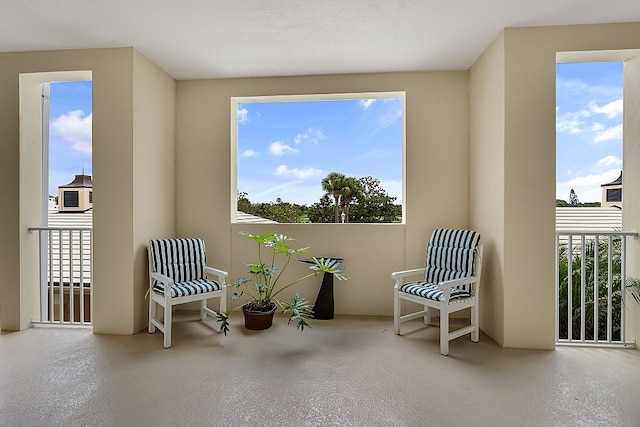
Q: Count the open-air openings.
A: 3